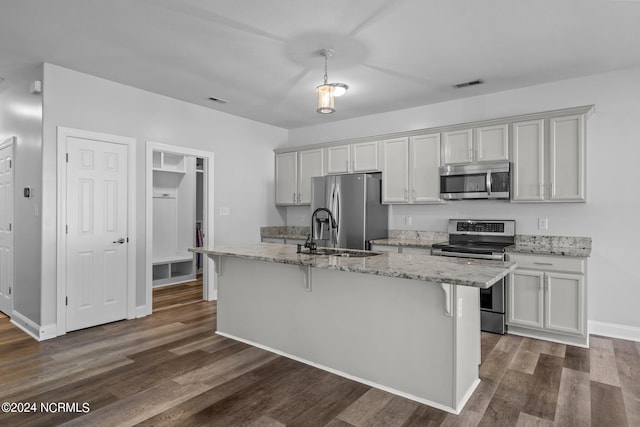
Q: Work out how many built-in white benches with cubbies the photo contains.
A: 1